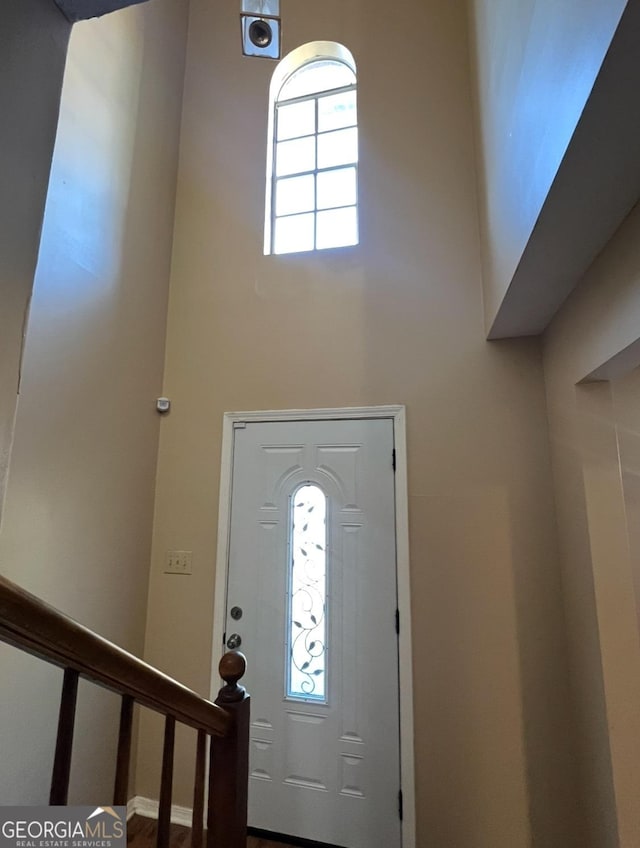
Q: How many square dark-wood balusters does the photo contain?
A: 4